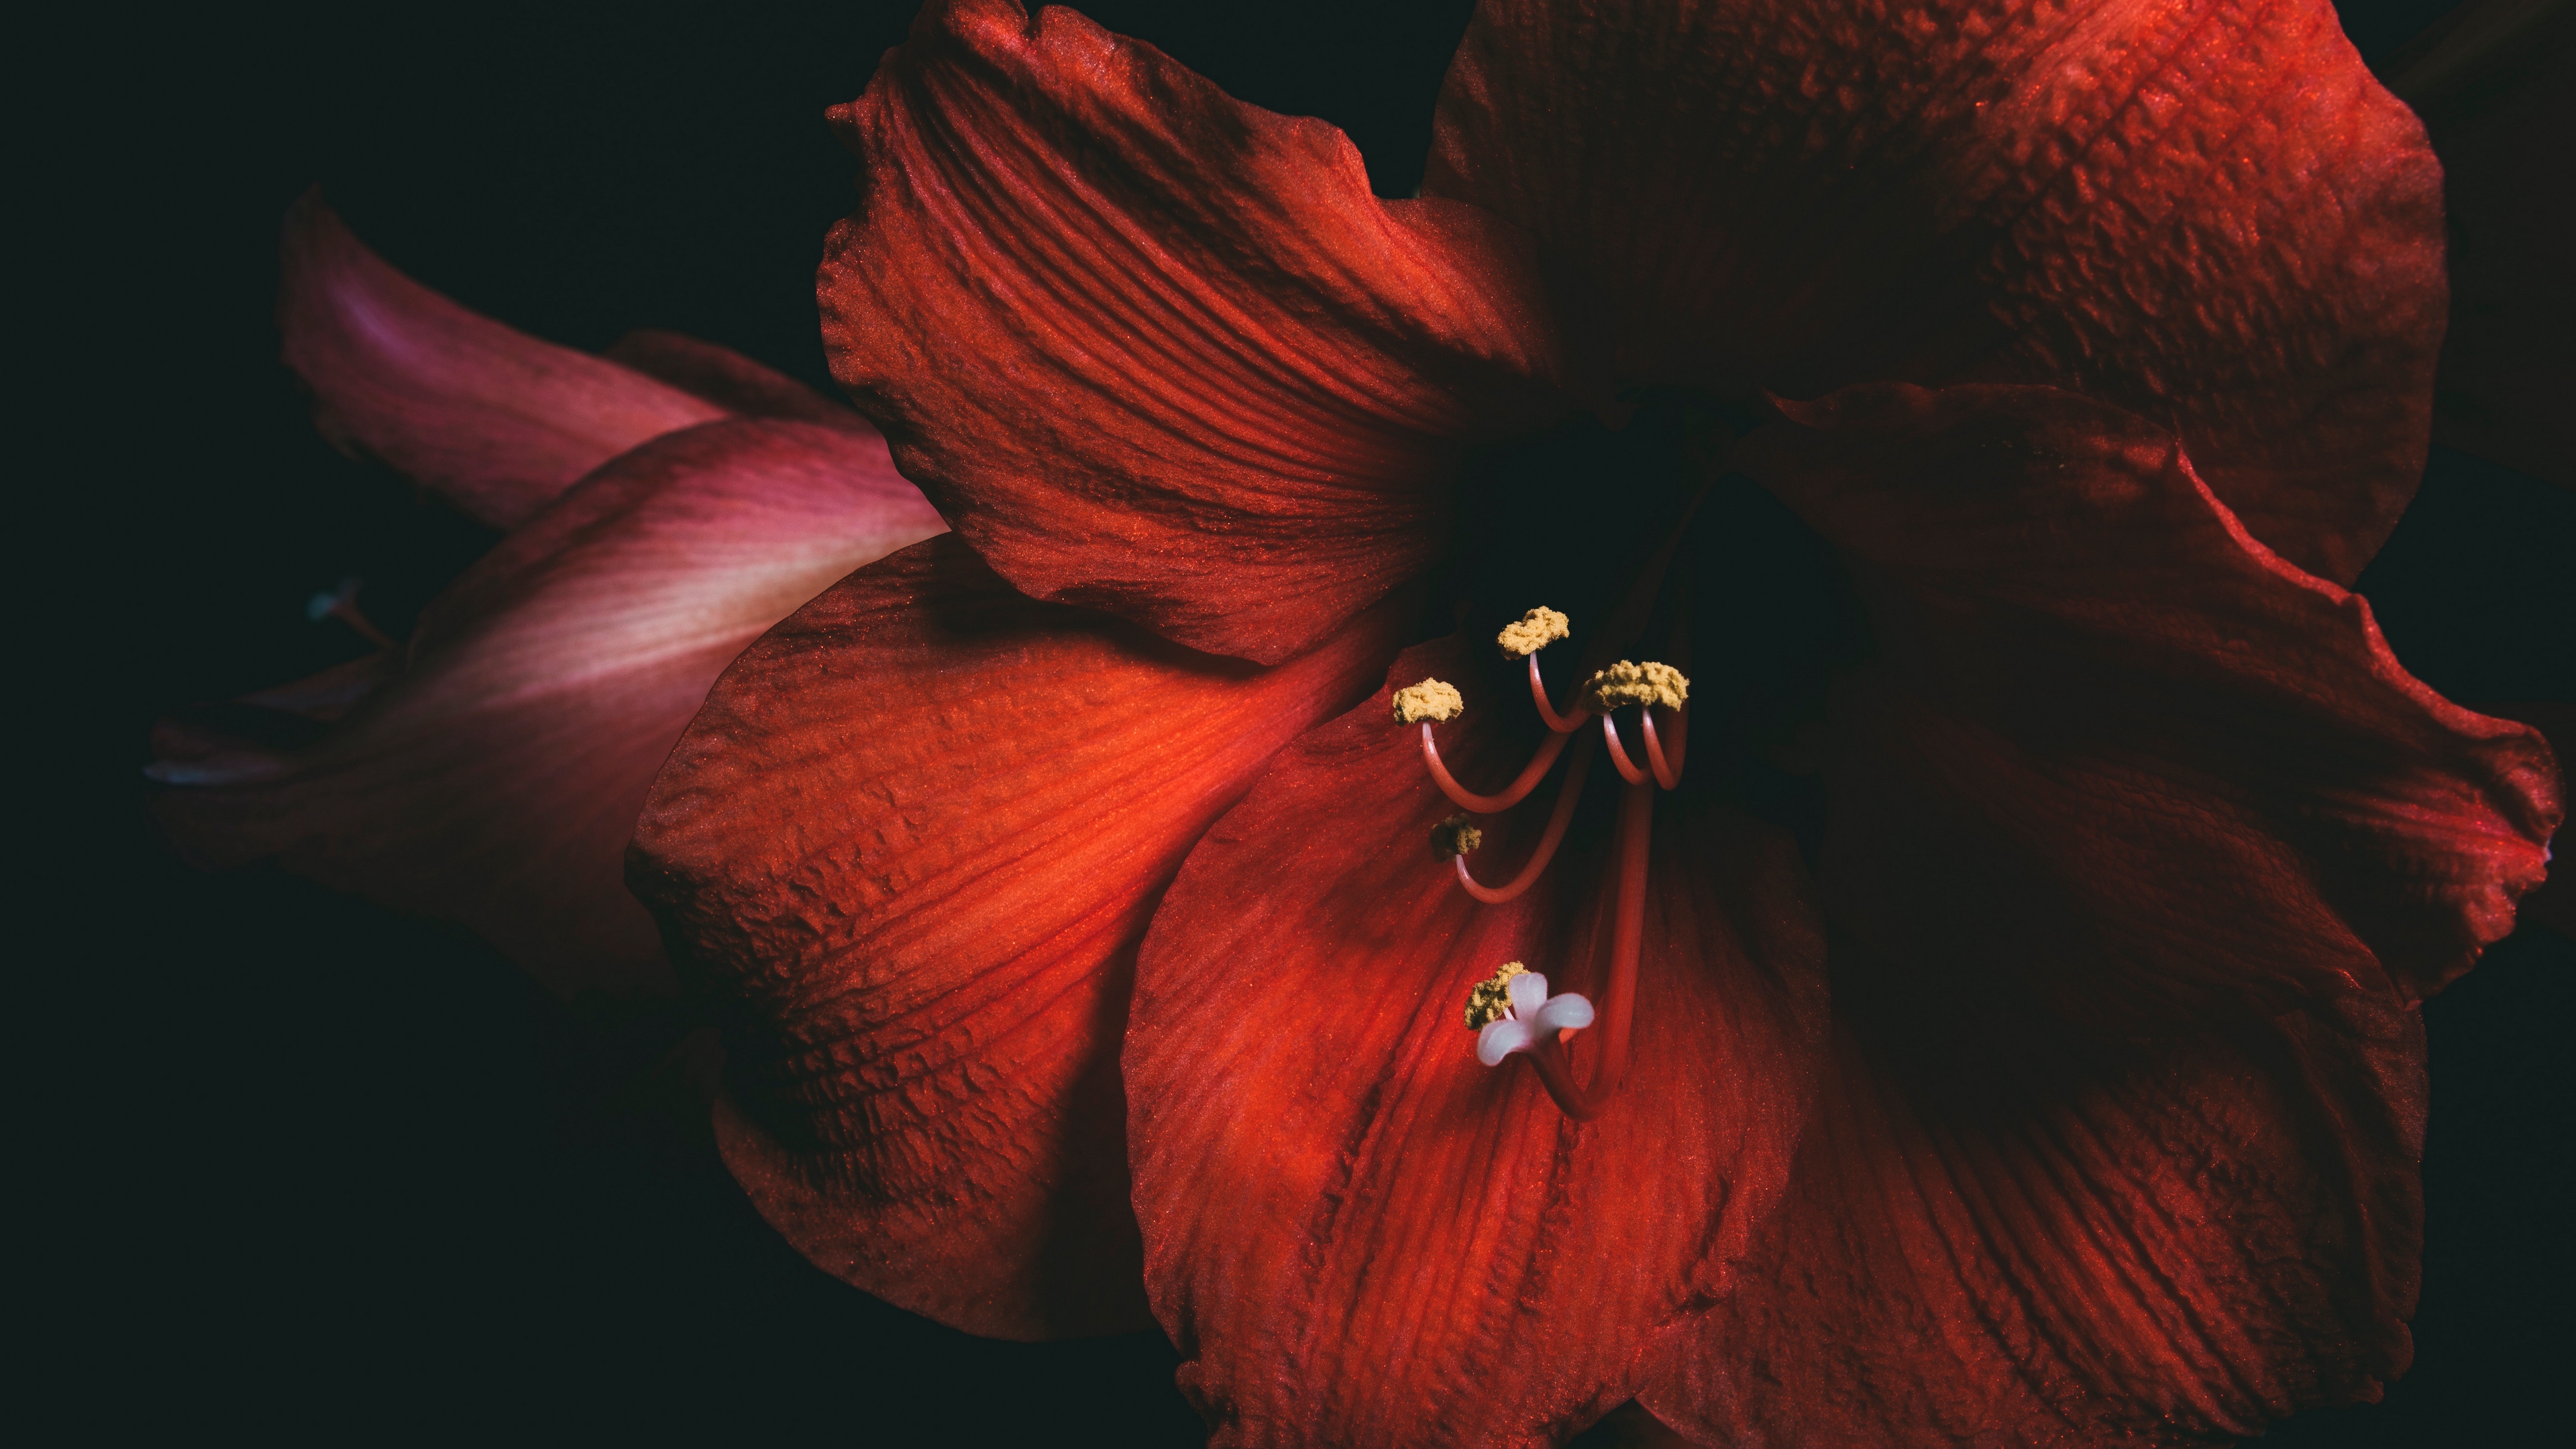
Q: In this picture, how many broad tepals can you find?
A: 6